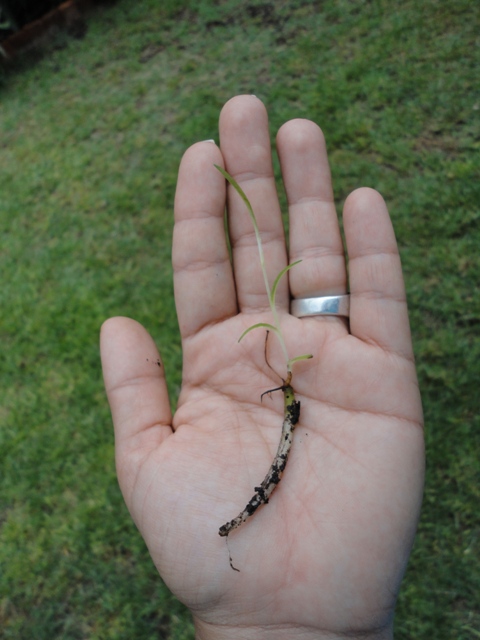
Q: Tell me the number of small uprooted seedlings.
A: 1